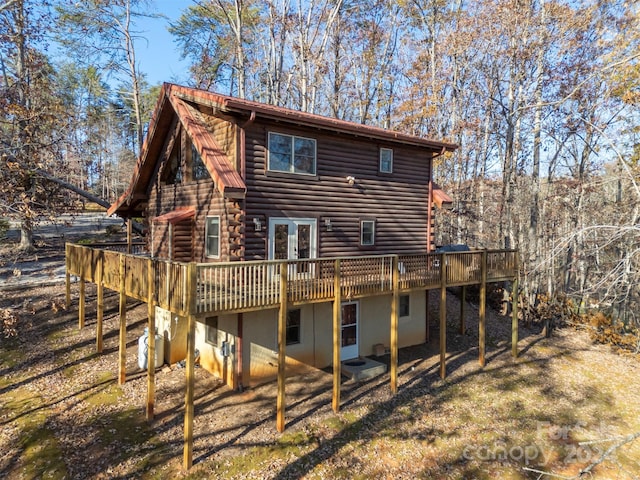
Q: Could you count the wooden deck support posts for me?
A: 13